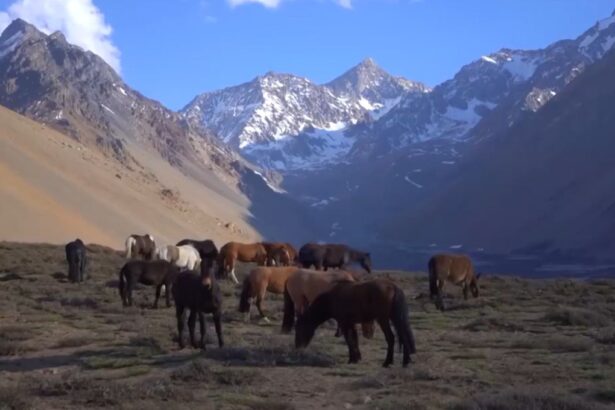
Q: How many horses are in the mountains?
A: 13